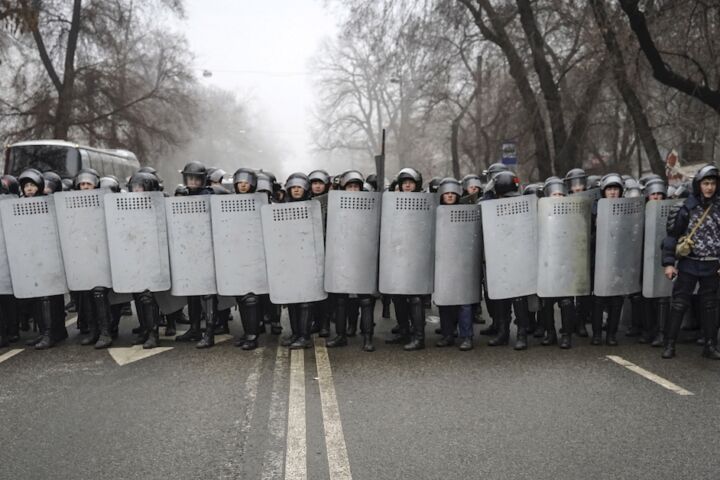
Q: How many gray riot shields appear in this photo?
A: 14